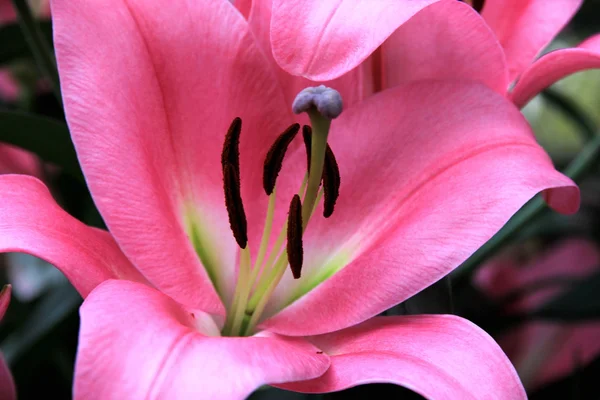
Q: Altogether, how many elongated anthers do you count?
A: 6